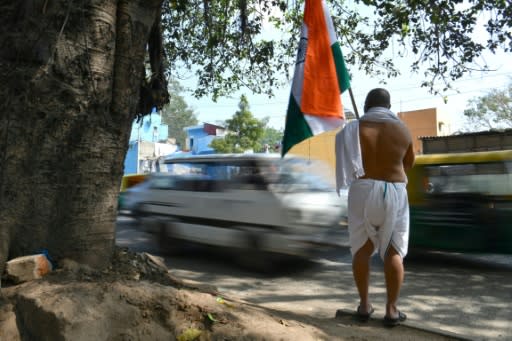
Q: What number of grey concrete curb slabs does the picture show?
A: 1